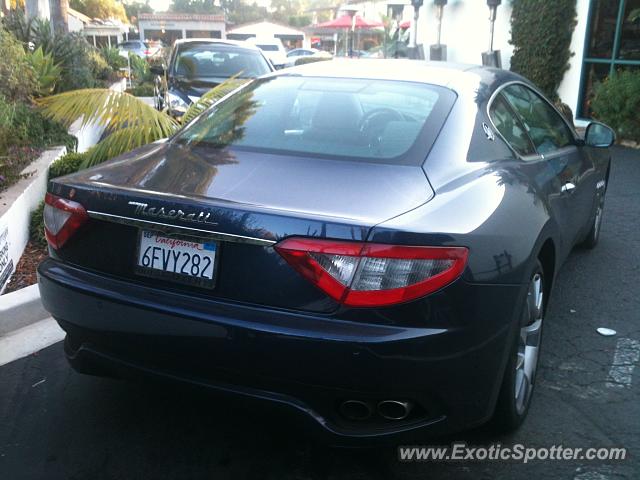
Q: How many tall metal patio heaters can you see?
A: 3